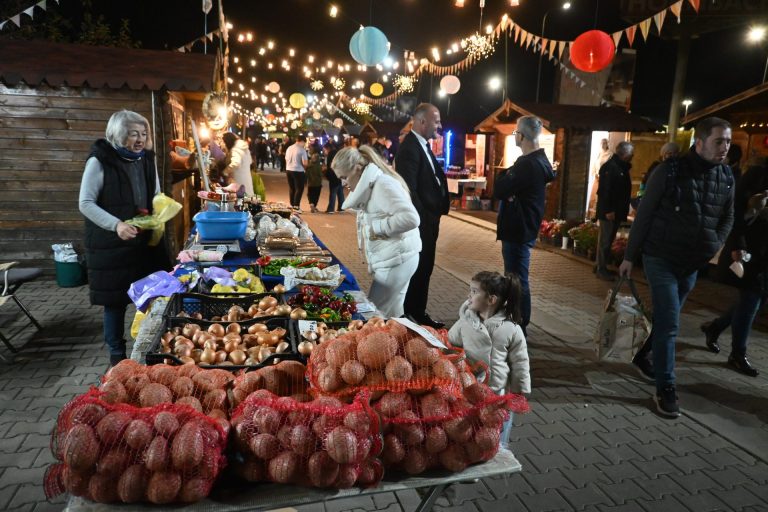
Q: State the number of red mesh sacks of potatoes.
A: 6